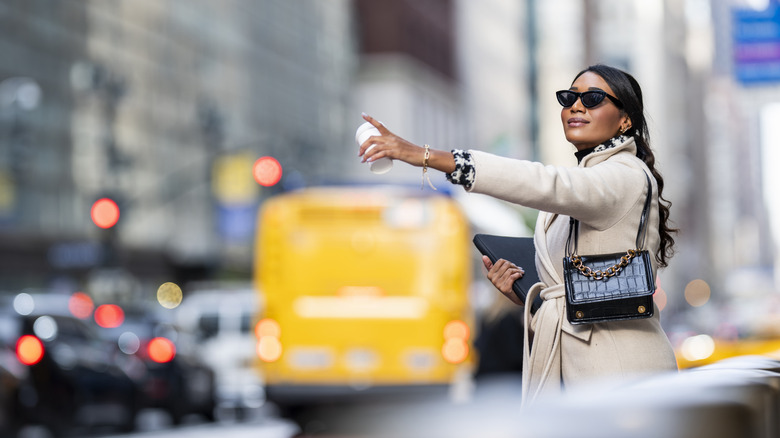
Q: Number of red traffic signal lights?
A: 2